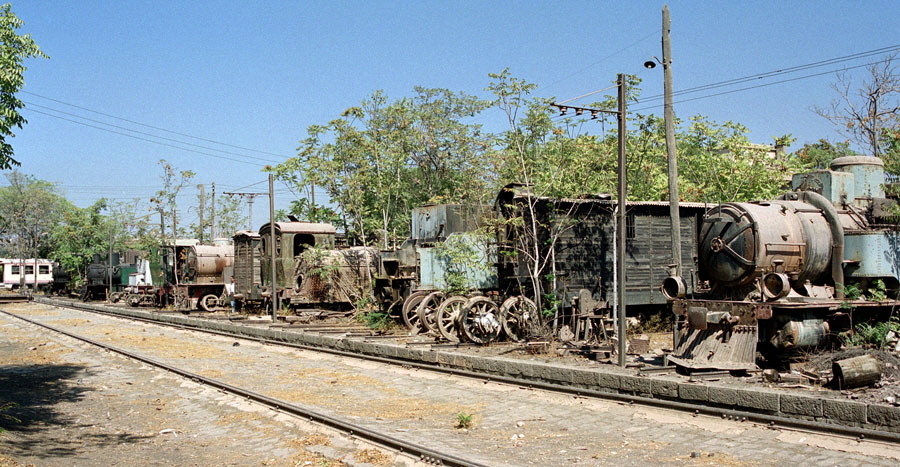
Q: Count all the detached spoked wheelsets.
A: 5